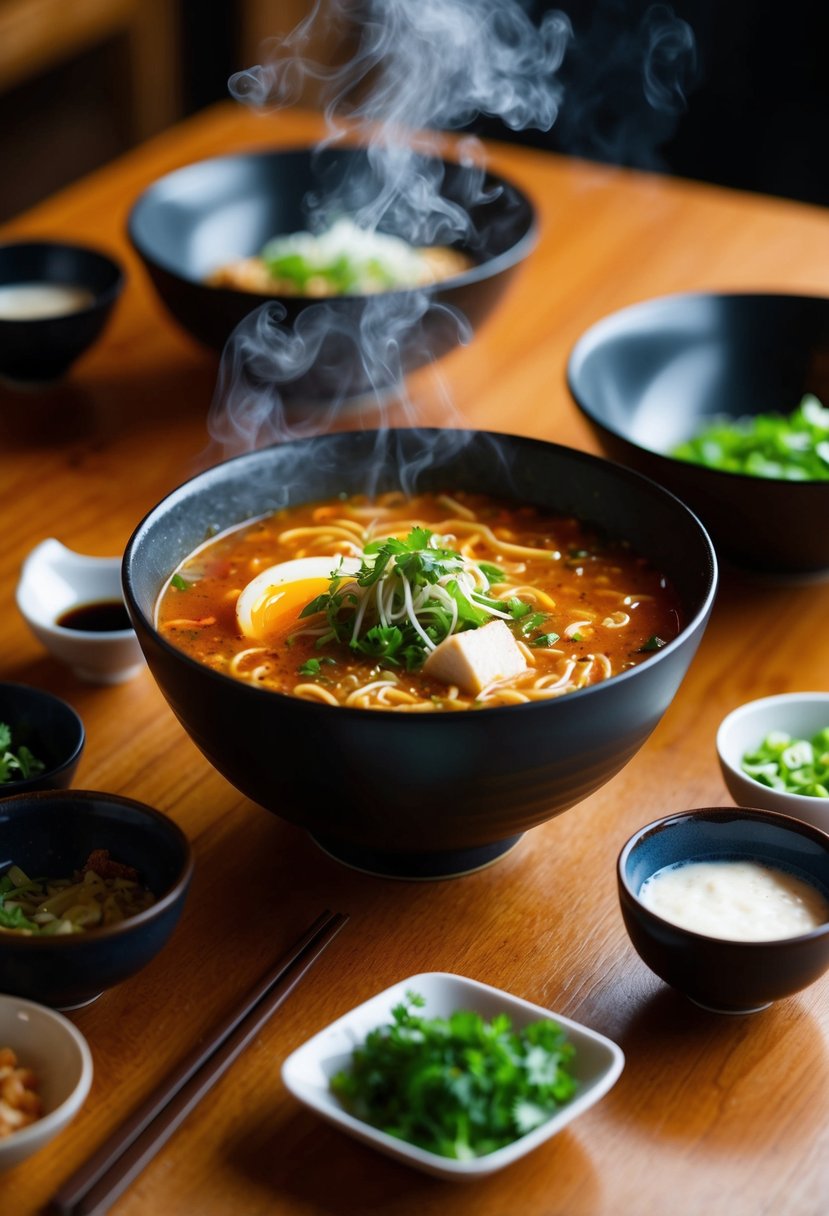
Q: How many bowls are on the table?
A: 11